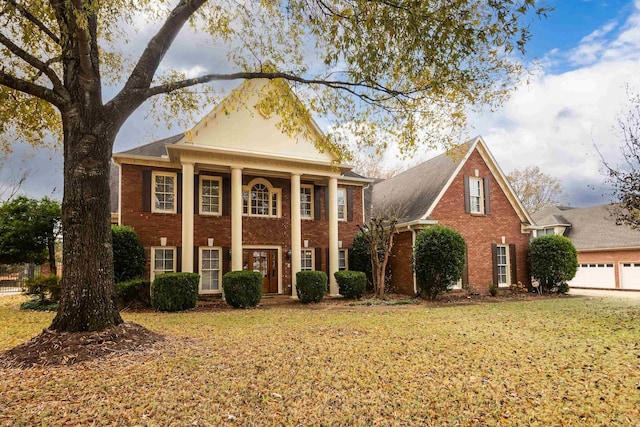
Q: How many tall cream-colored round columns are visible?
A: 4